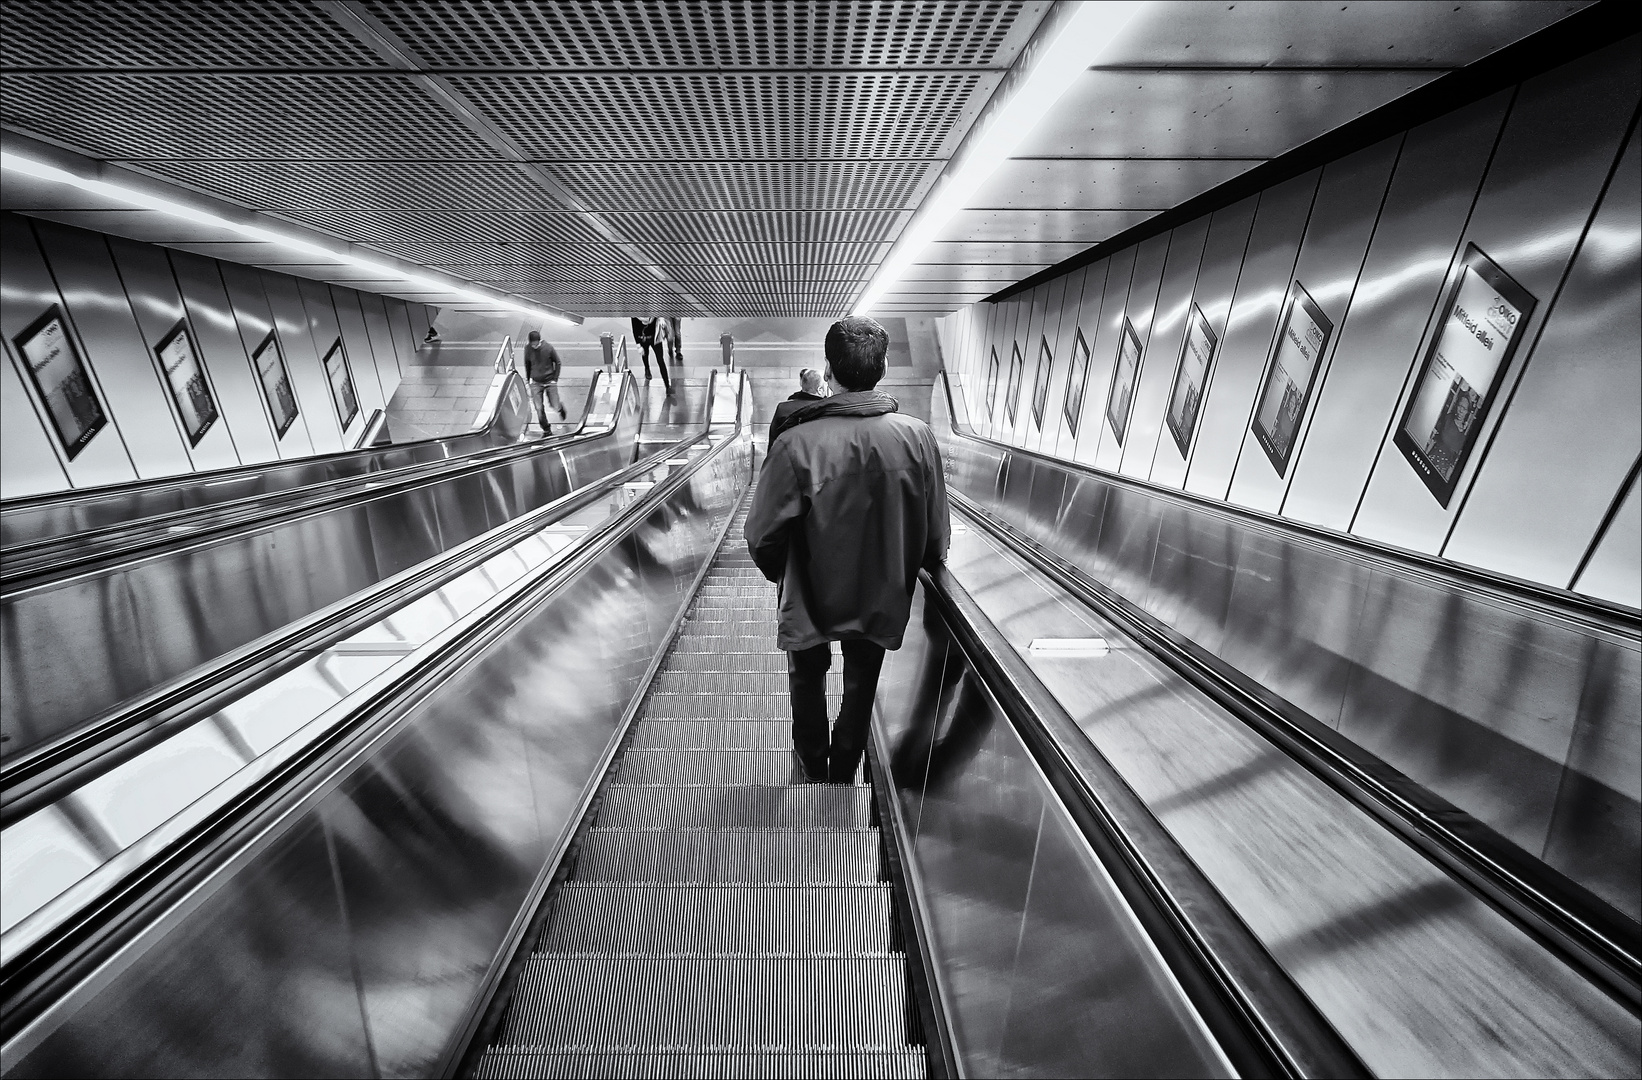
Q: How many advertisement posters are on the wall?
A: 12